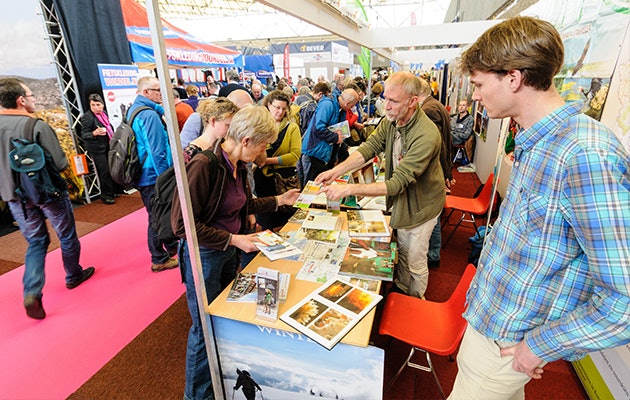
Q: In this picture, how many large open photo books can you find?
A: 1